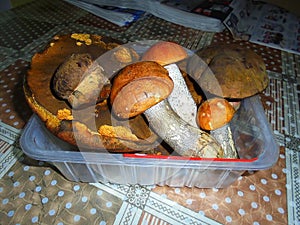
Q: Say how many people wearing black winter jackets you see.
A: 0